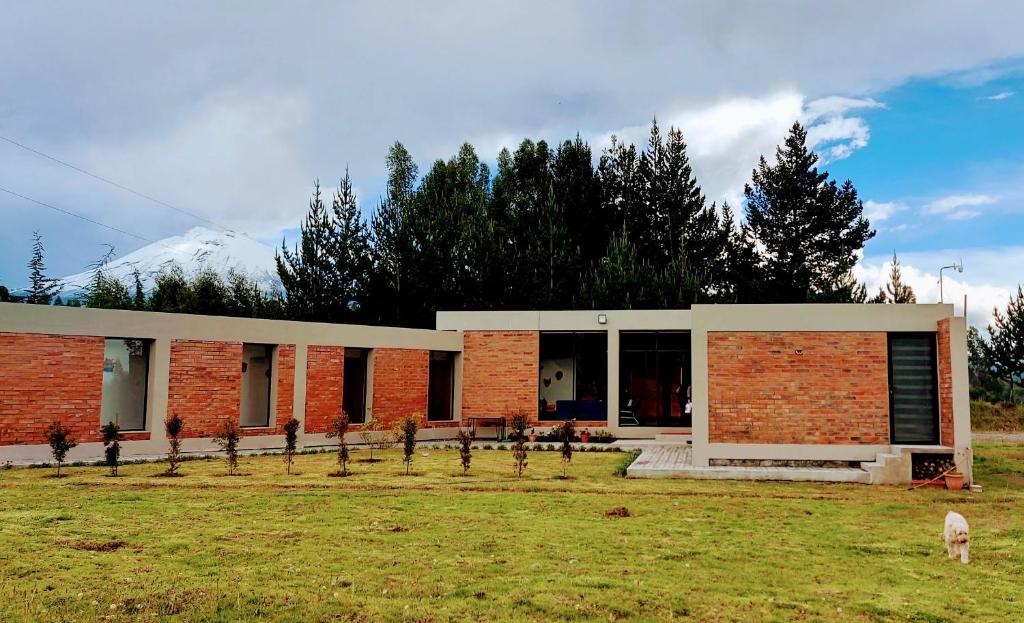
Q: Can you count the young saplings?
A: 11